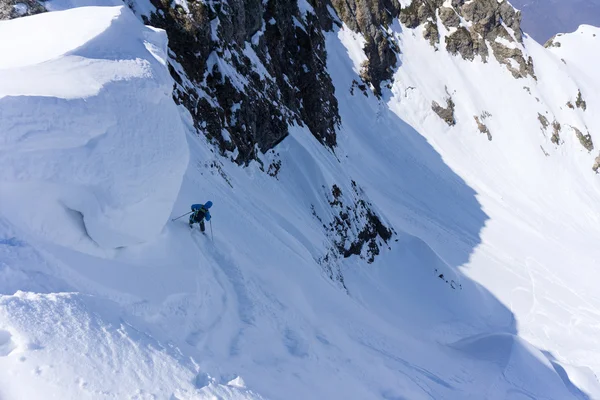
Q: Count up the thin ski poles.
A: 2